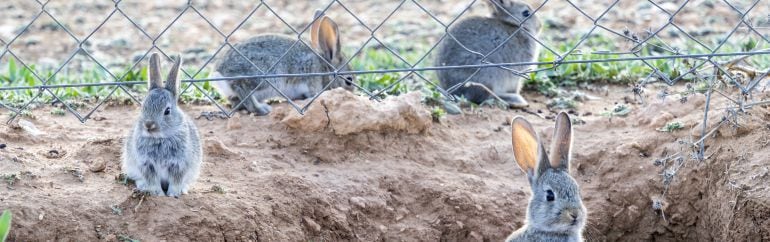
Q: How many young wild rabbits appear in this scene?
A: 4